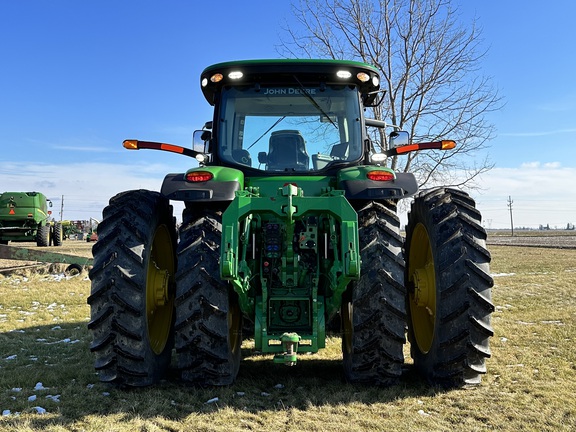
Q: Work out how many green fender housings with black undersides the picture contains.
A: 2